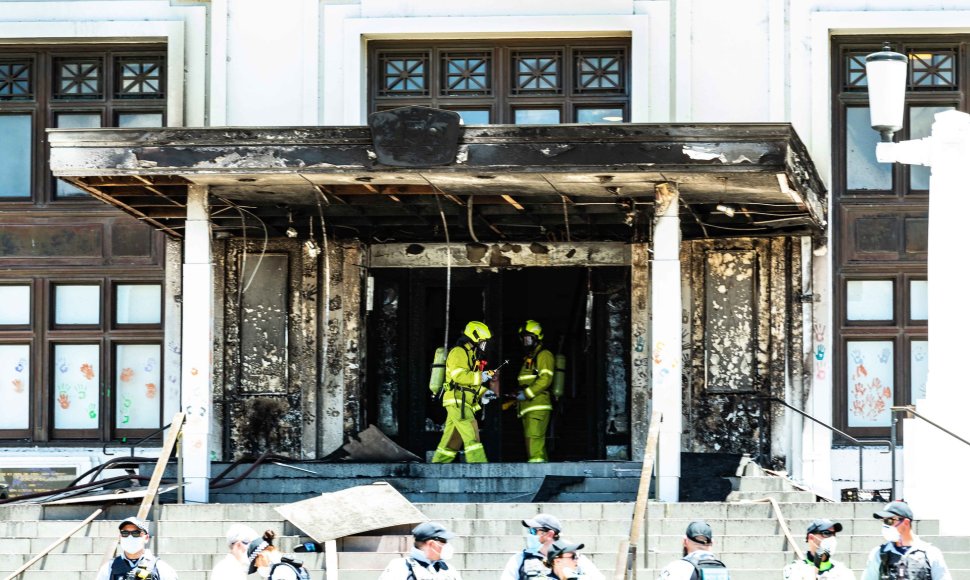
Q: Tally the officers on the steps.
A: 9